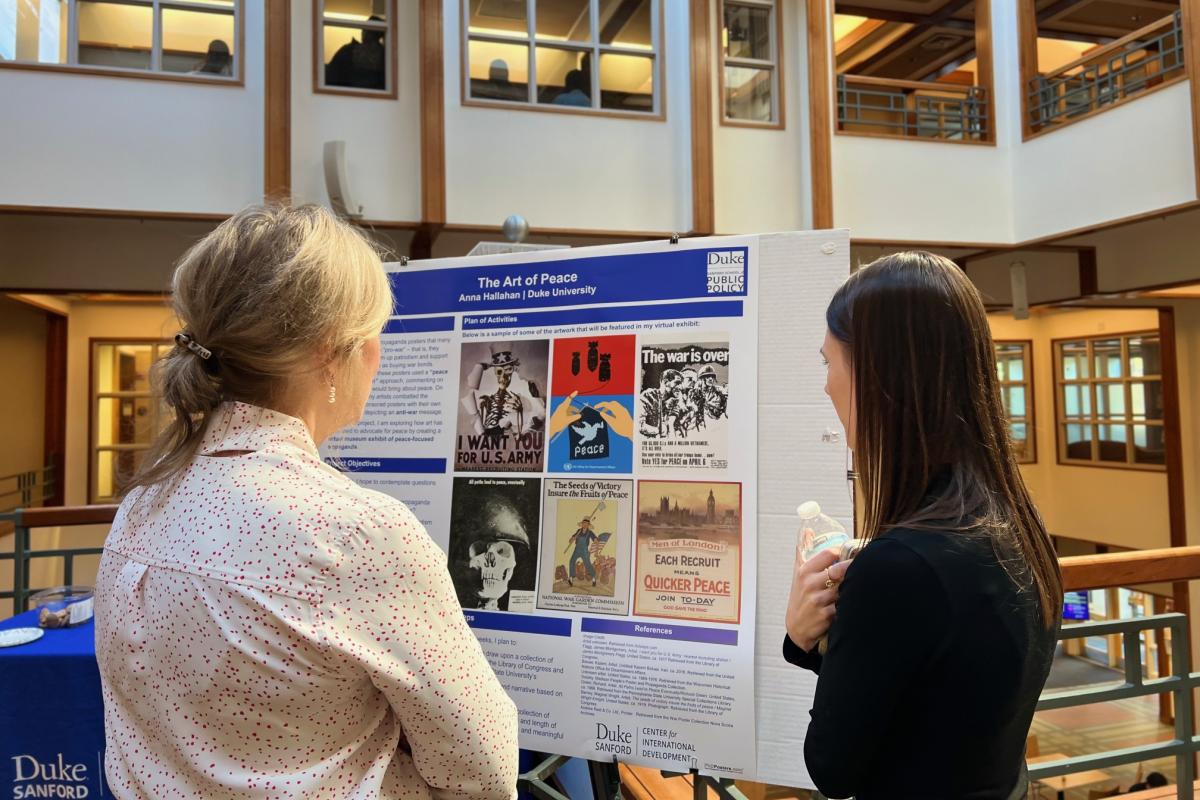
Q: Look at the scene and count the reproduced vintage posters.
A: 6